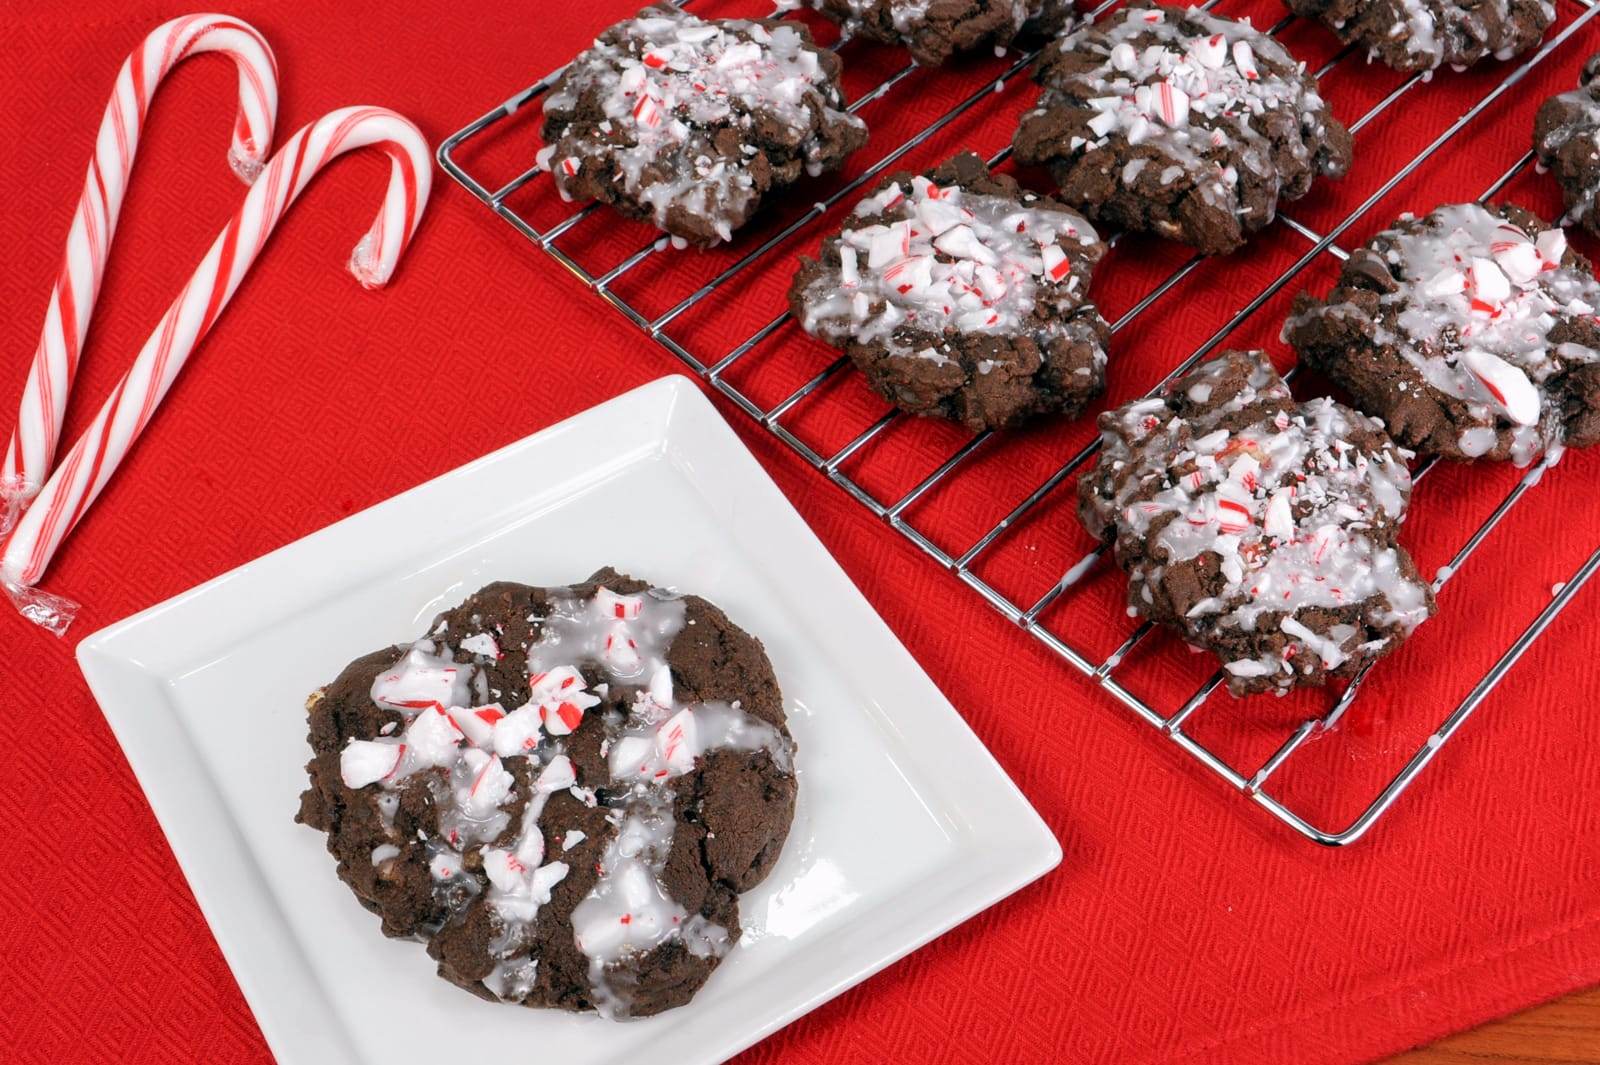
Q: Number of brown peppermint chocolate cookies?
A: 9